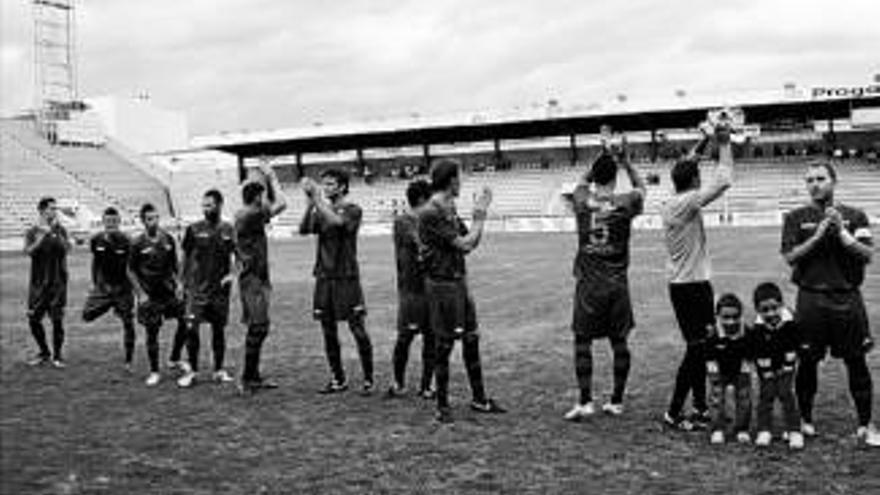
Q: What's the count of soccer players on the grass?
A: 11